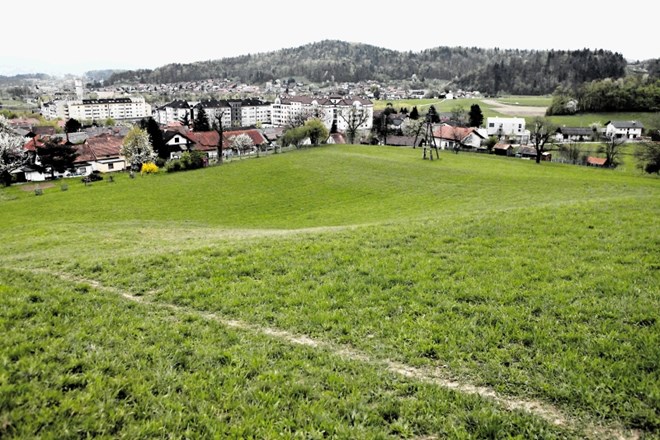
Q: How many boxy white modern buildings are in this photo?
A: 1